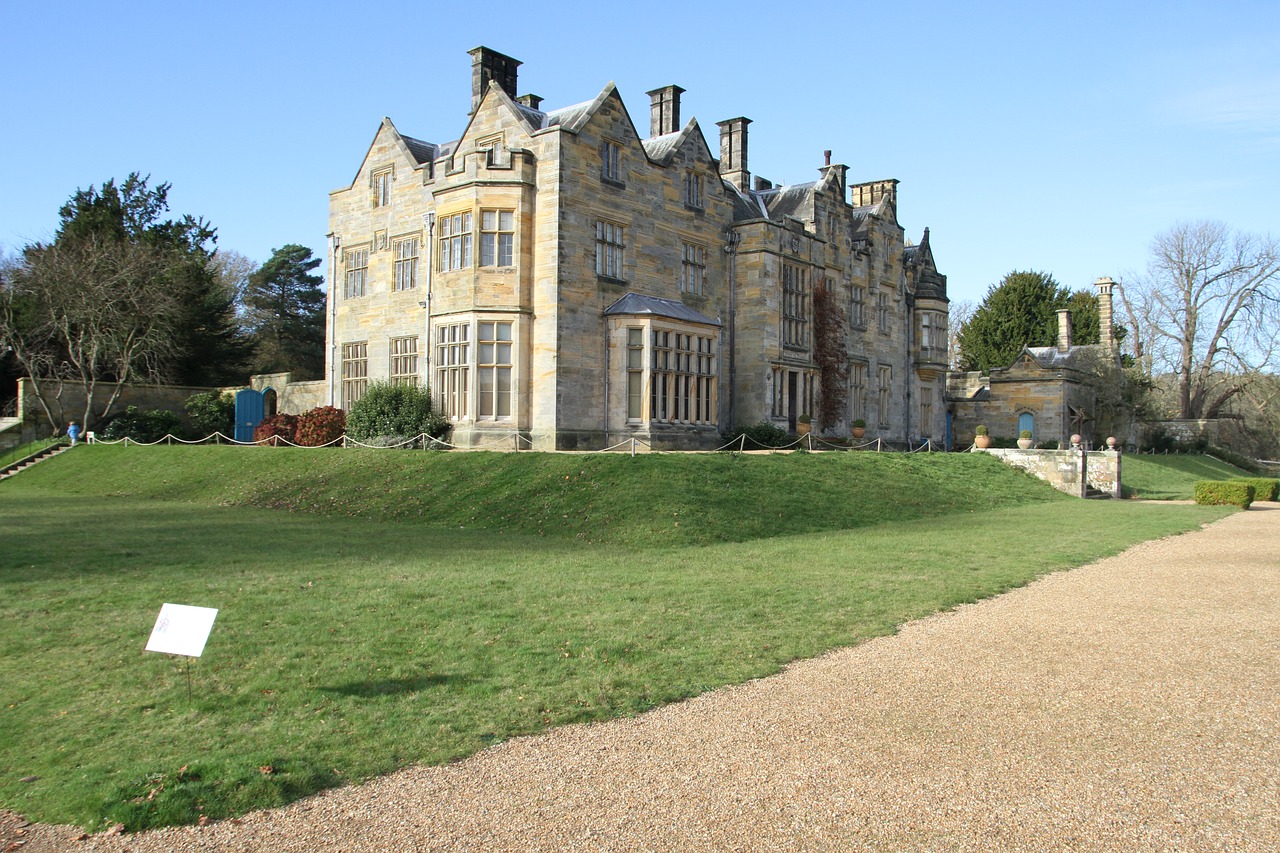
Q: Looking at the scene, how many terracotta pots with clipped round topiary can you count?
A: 4